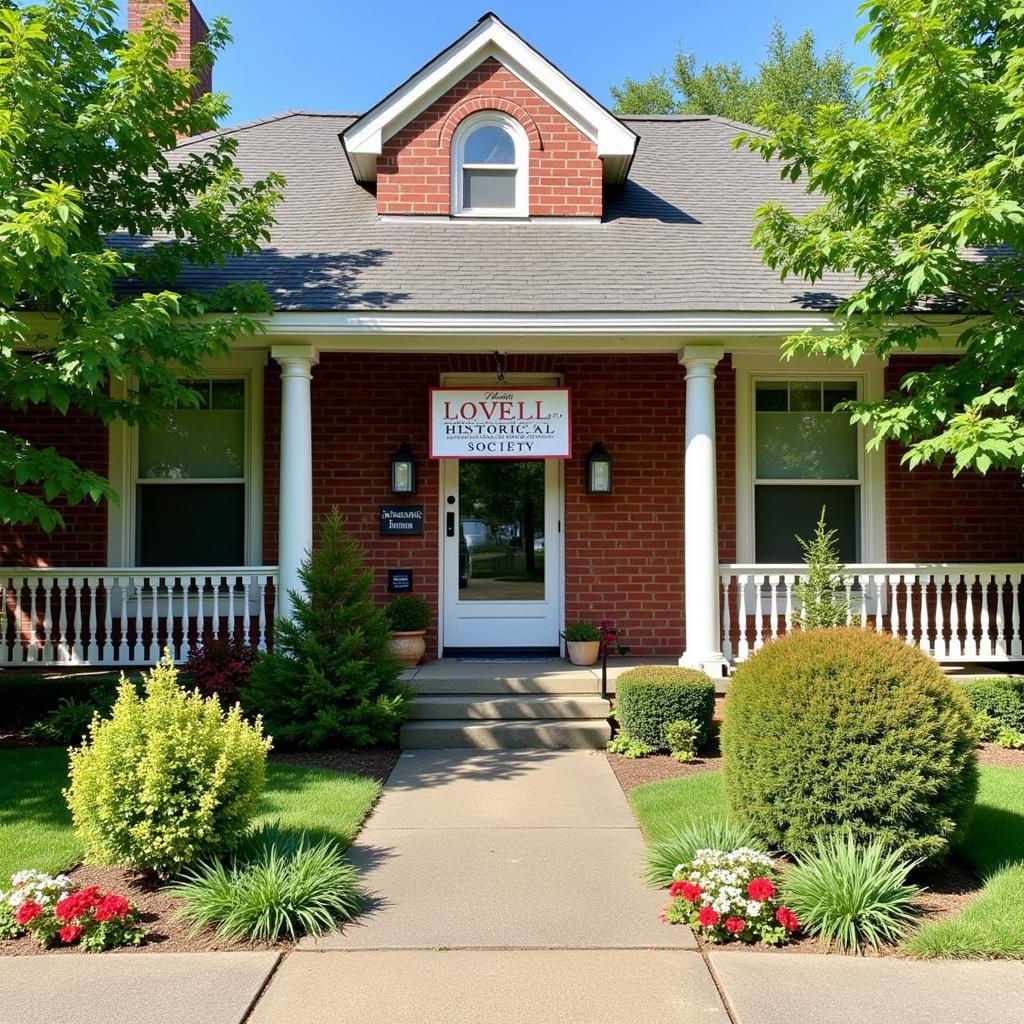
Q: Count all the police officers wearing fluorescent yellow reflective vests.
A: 0